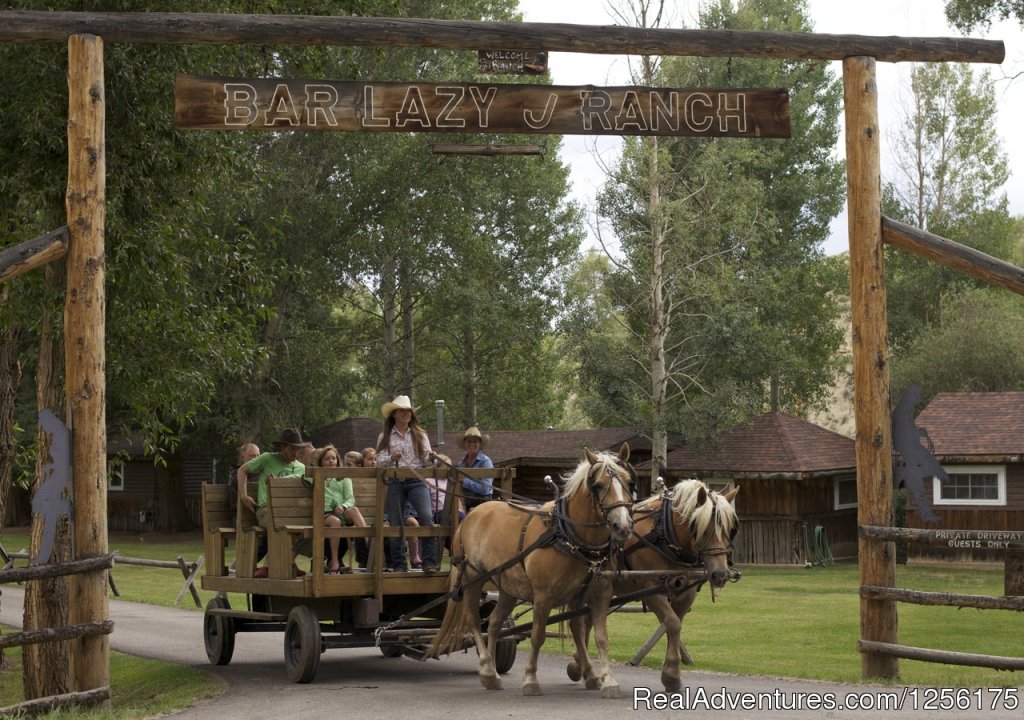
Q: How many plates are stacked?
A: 0